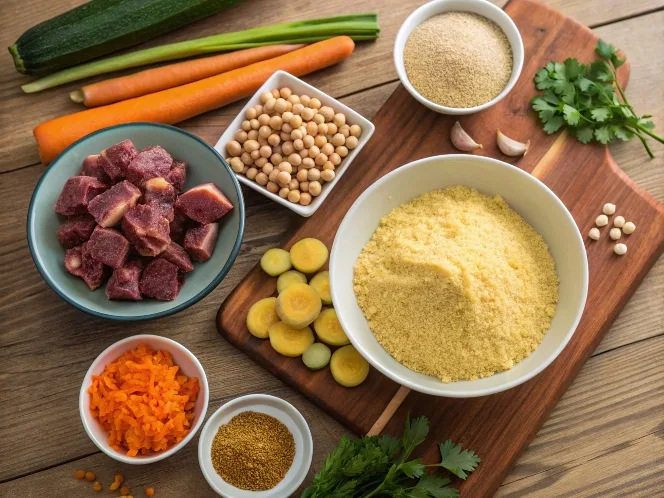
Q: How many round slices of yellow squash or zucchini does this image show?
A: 10